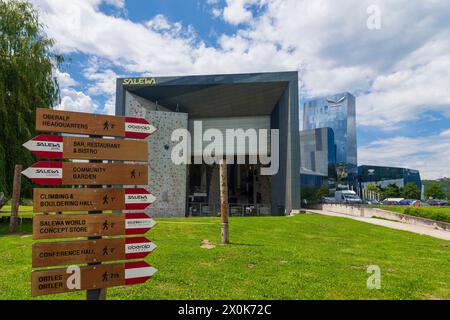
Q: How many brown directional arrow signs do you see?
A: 7